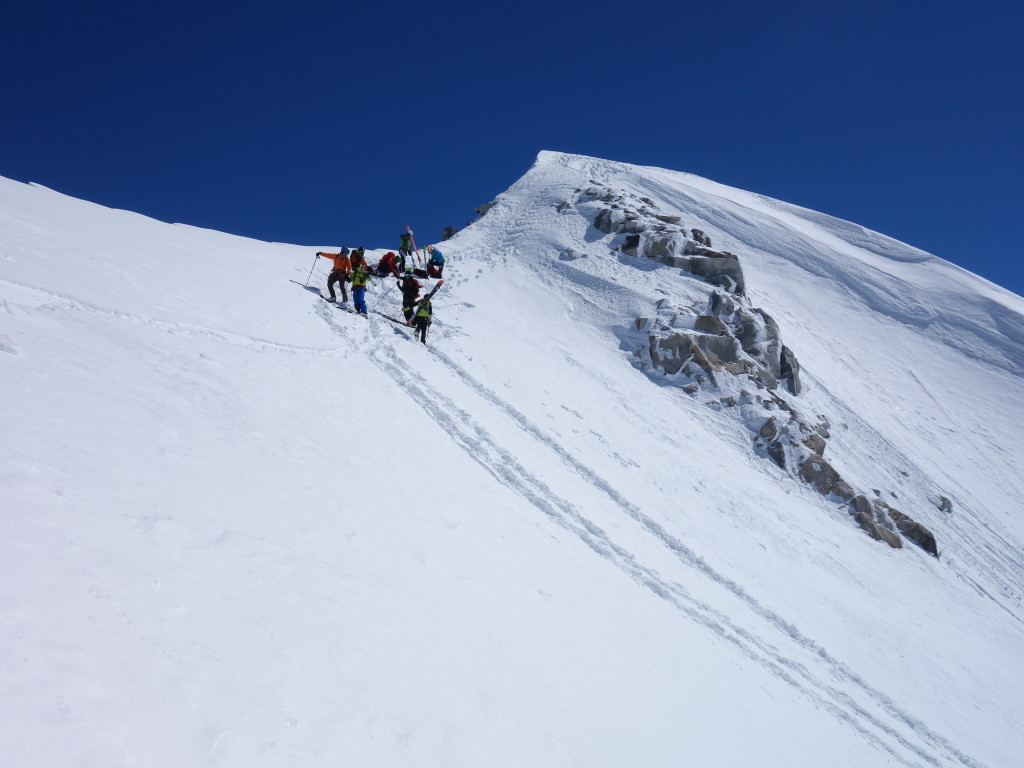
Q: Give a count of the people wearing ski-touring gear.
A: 8